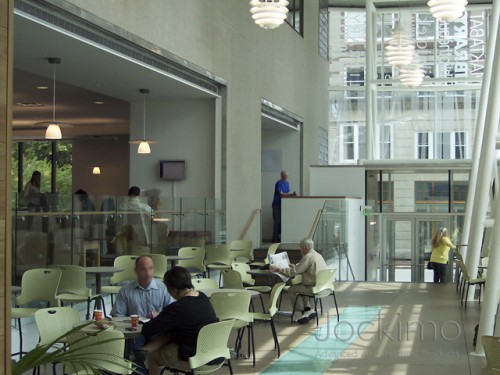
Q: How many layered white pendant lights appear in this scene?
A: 4